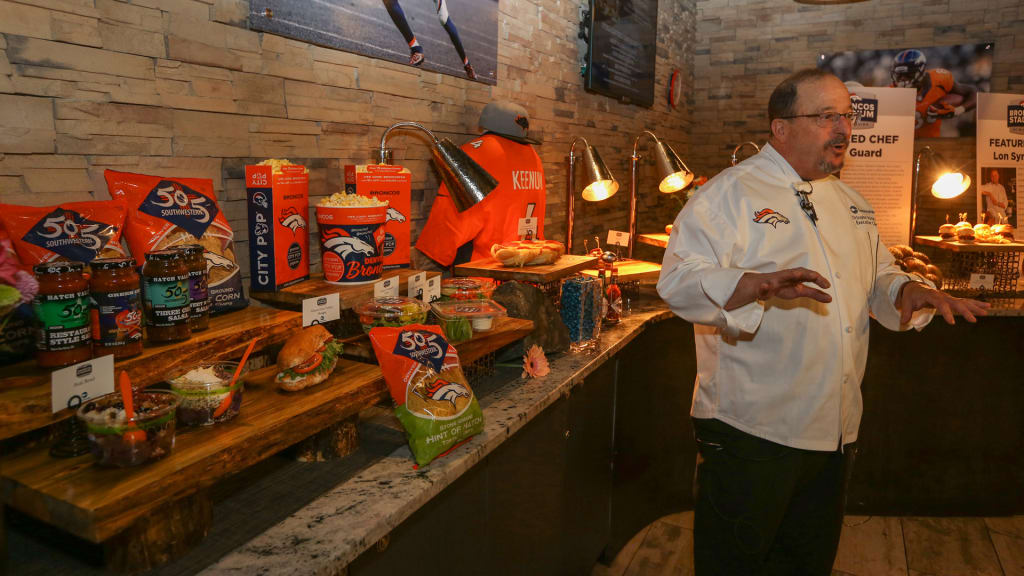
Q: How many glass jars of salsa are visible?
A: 4